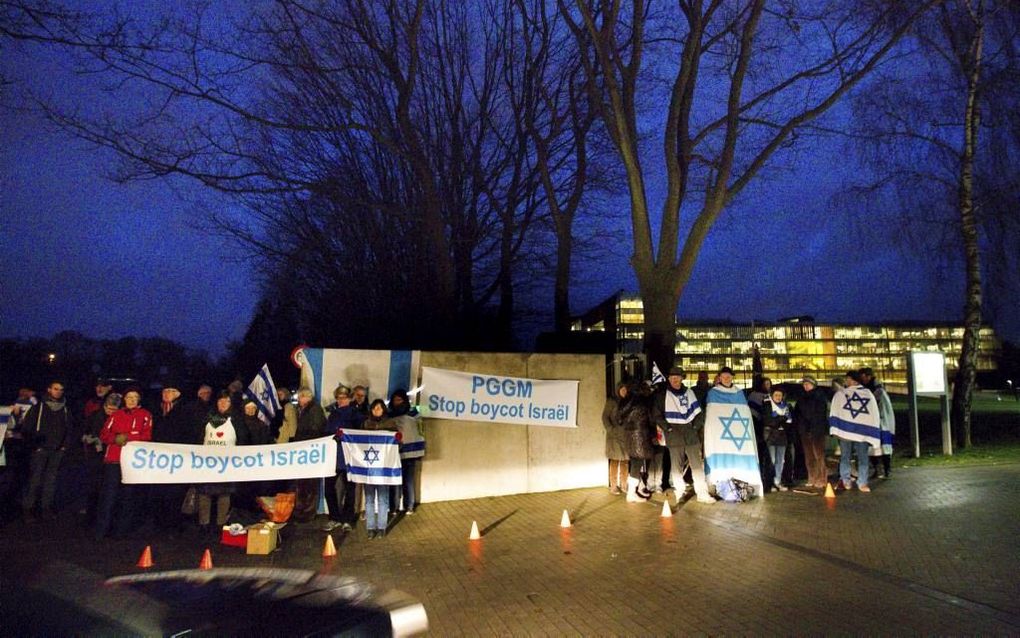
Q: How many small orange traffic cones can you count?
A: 7